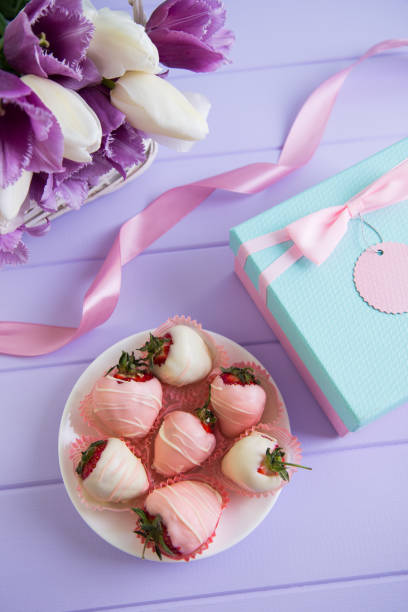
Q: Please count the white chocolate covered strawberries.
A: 3